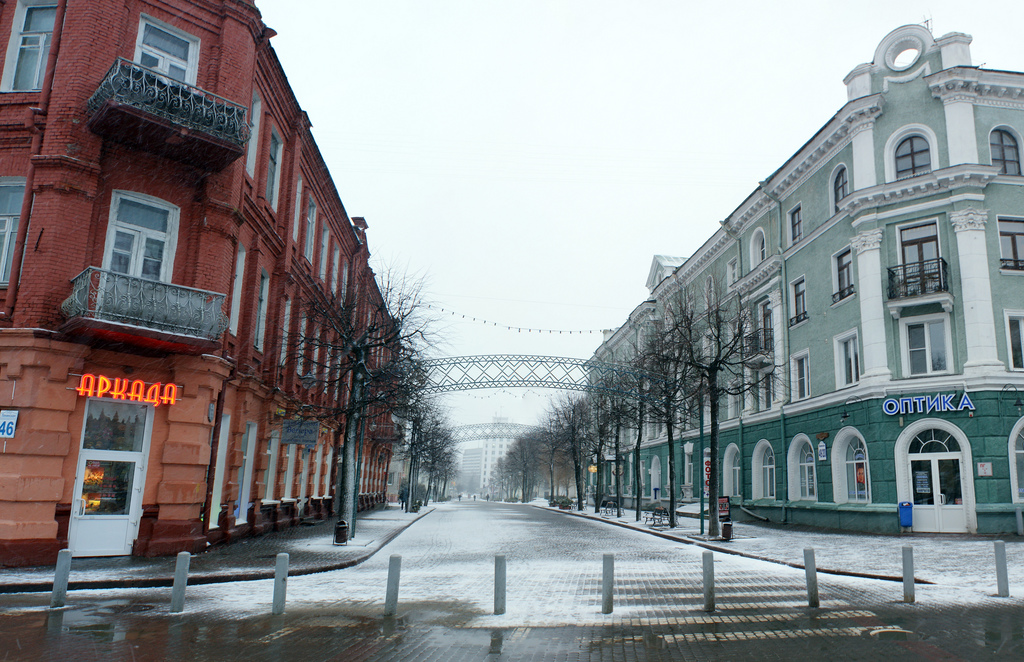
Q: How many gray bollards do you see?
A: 10